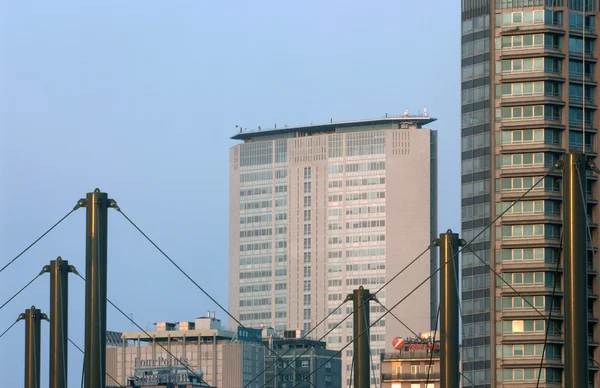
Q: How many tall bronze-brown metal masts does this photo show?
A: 6